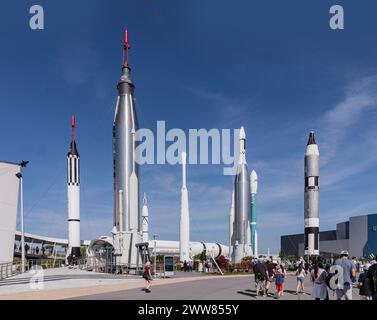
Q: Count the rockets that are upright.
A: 8